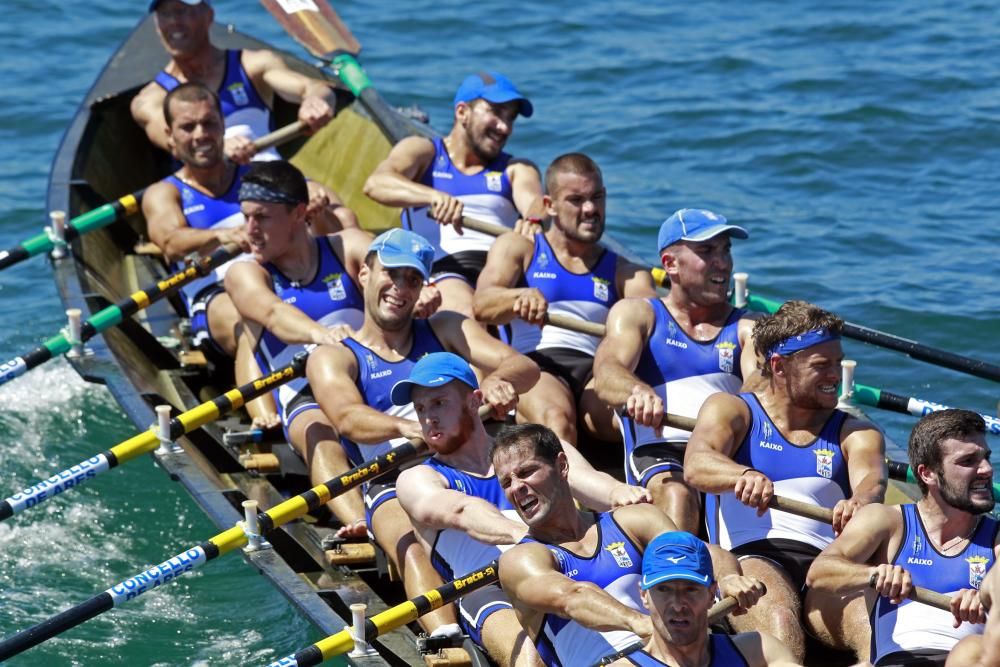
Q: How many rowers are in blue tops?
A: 12